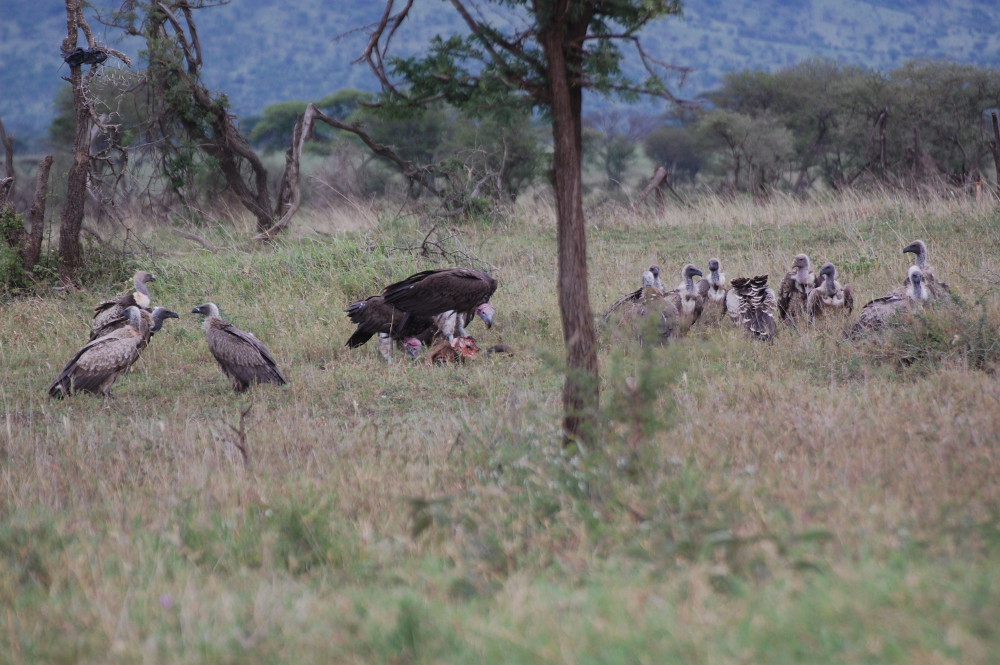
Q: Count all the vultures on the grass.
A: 15